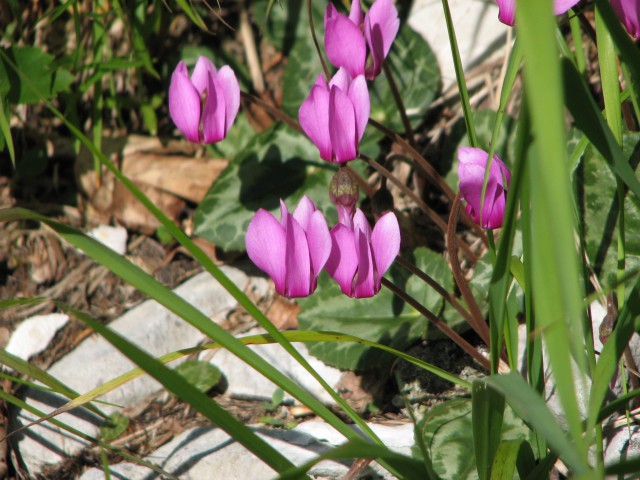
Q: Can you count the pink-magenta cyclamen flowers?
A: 8